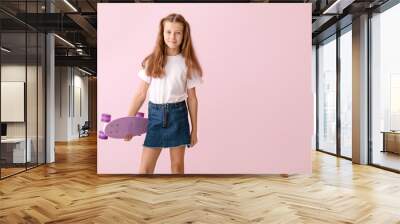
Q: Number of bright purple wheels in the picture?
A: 3